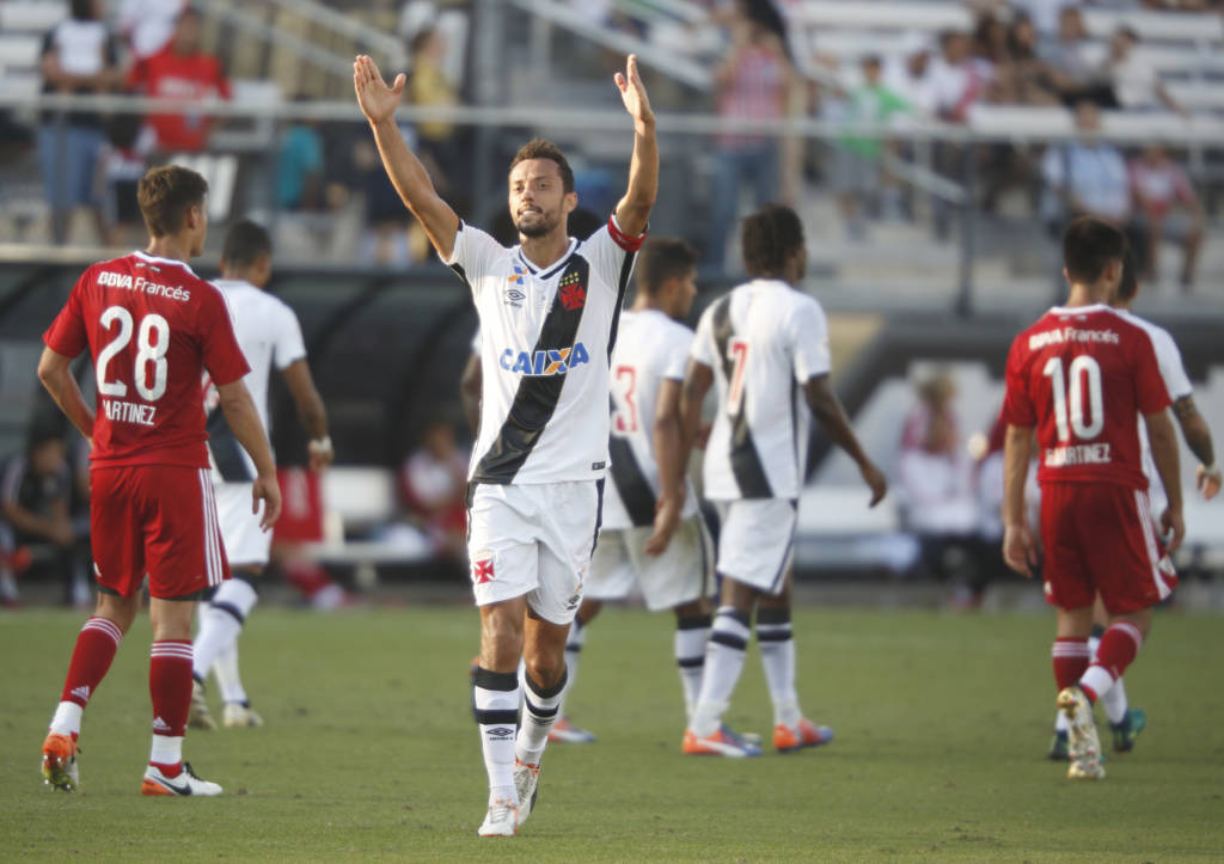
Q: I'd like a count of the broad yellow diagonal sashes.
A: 0